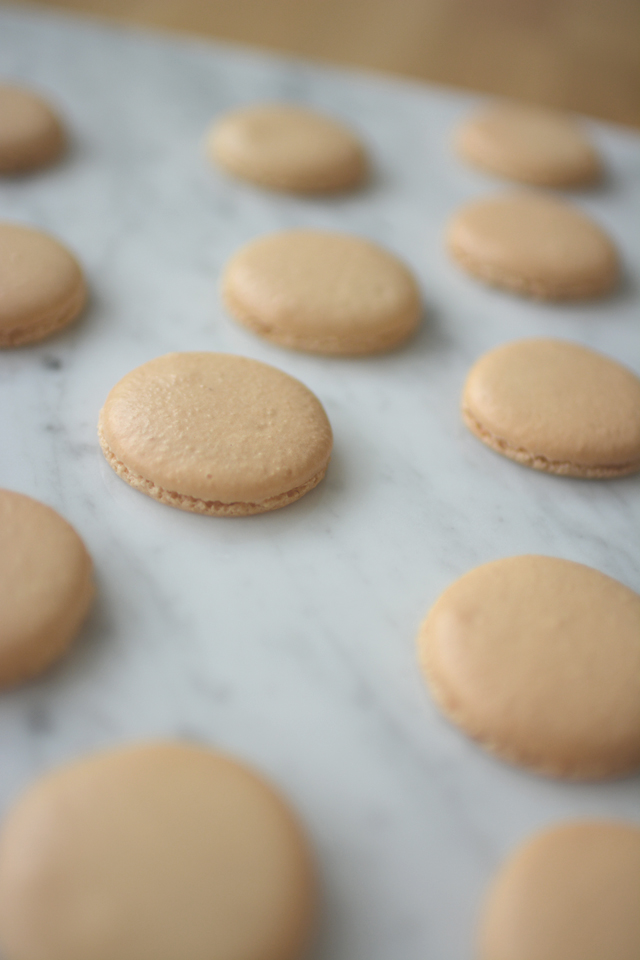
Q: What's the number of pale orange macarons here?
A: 12